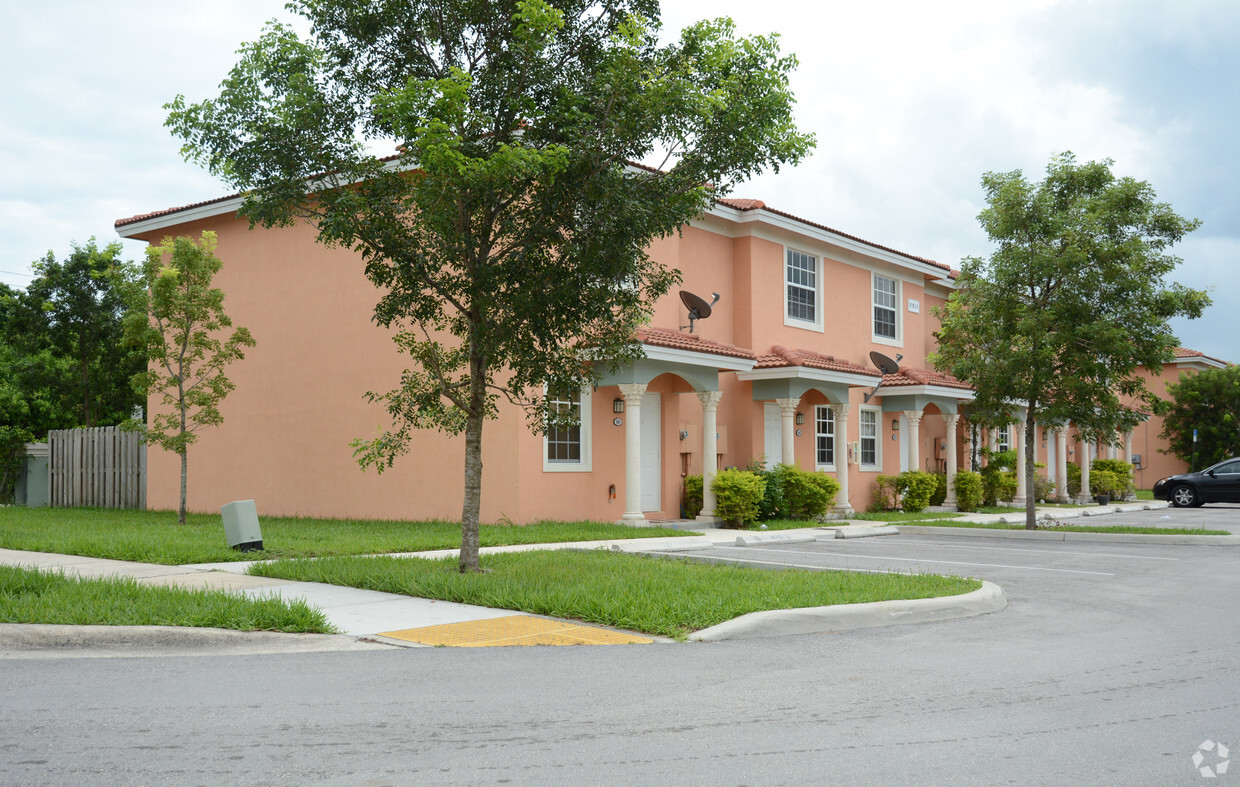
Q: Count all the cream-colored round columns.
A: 12